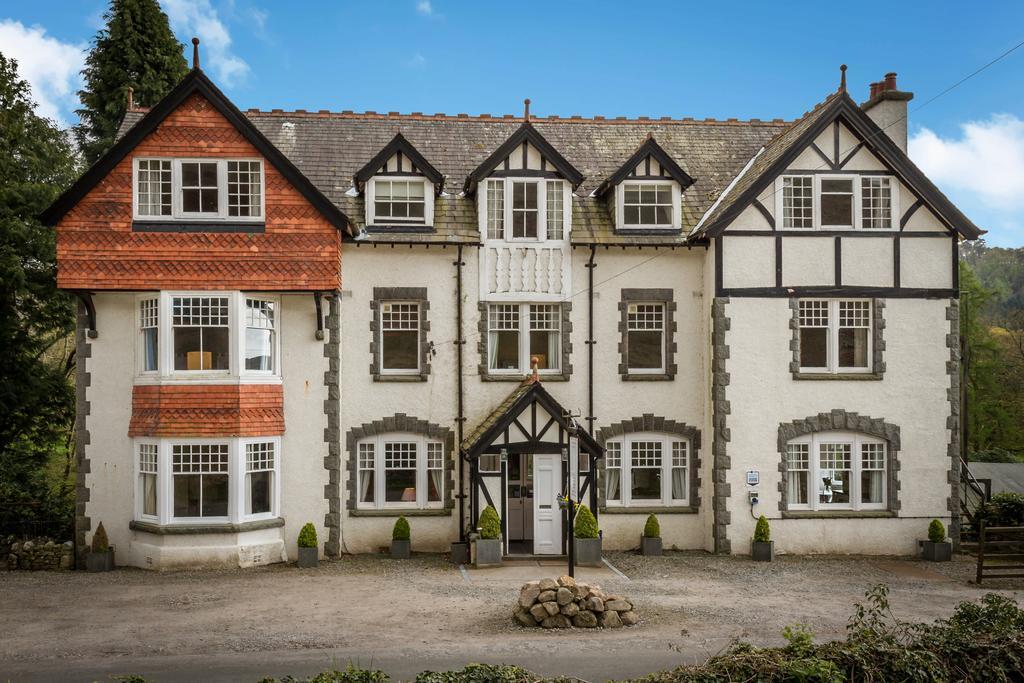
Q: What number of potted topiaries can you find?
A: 8